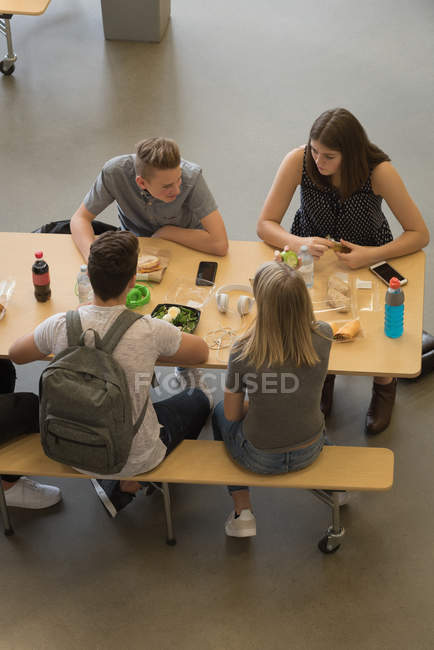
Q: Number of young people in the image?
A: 4